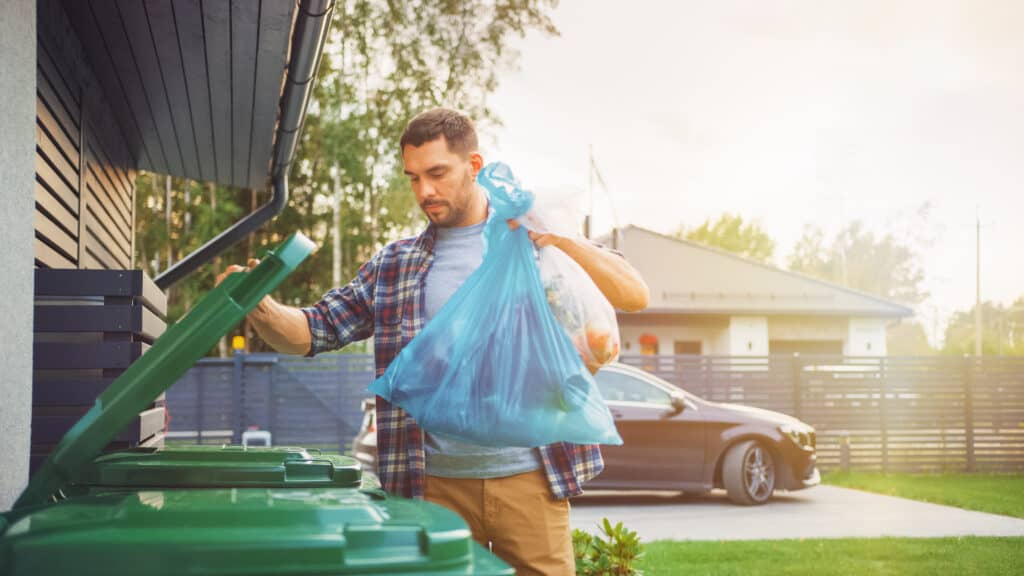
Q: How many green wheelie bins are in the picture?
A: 3